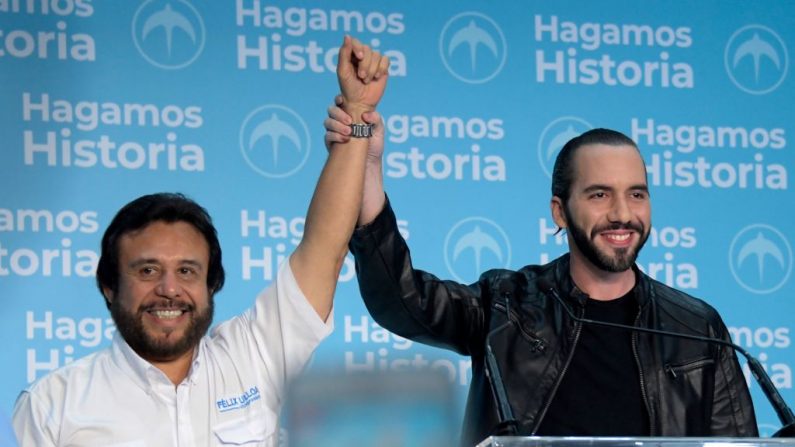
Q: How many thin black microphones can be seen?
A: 2